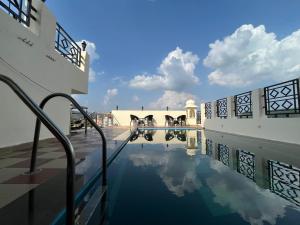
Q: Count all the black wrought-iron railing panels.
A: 6